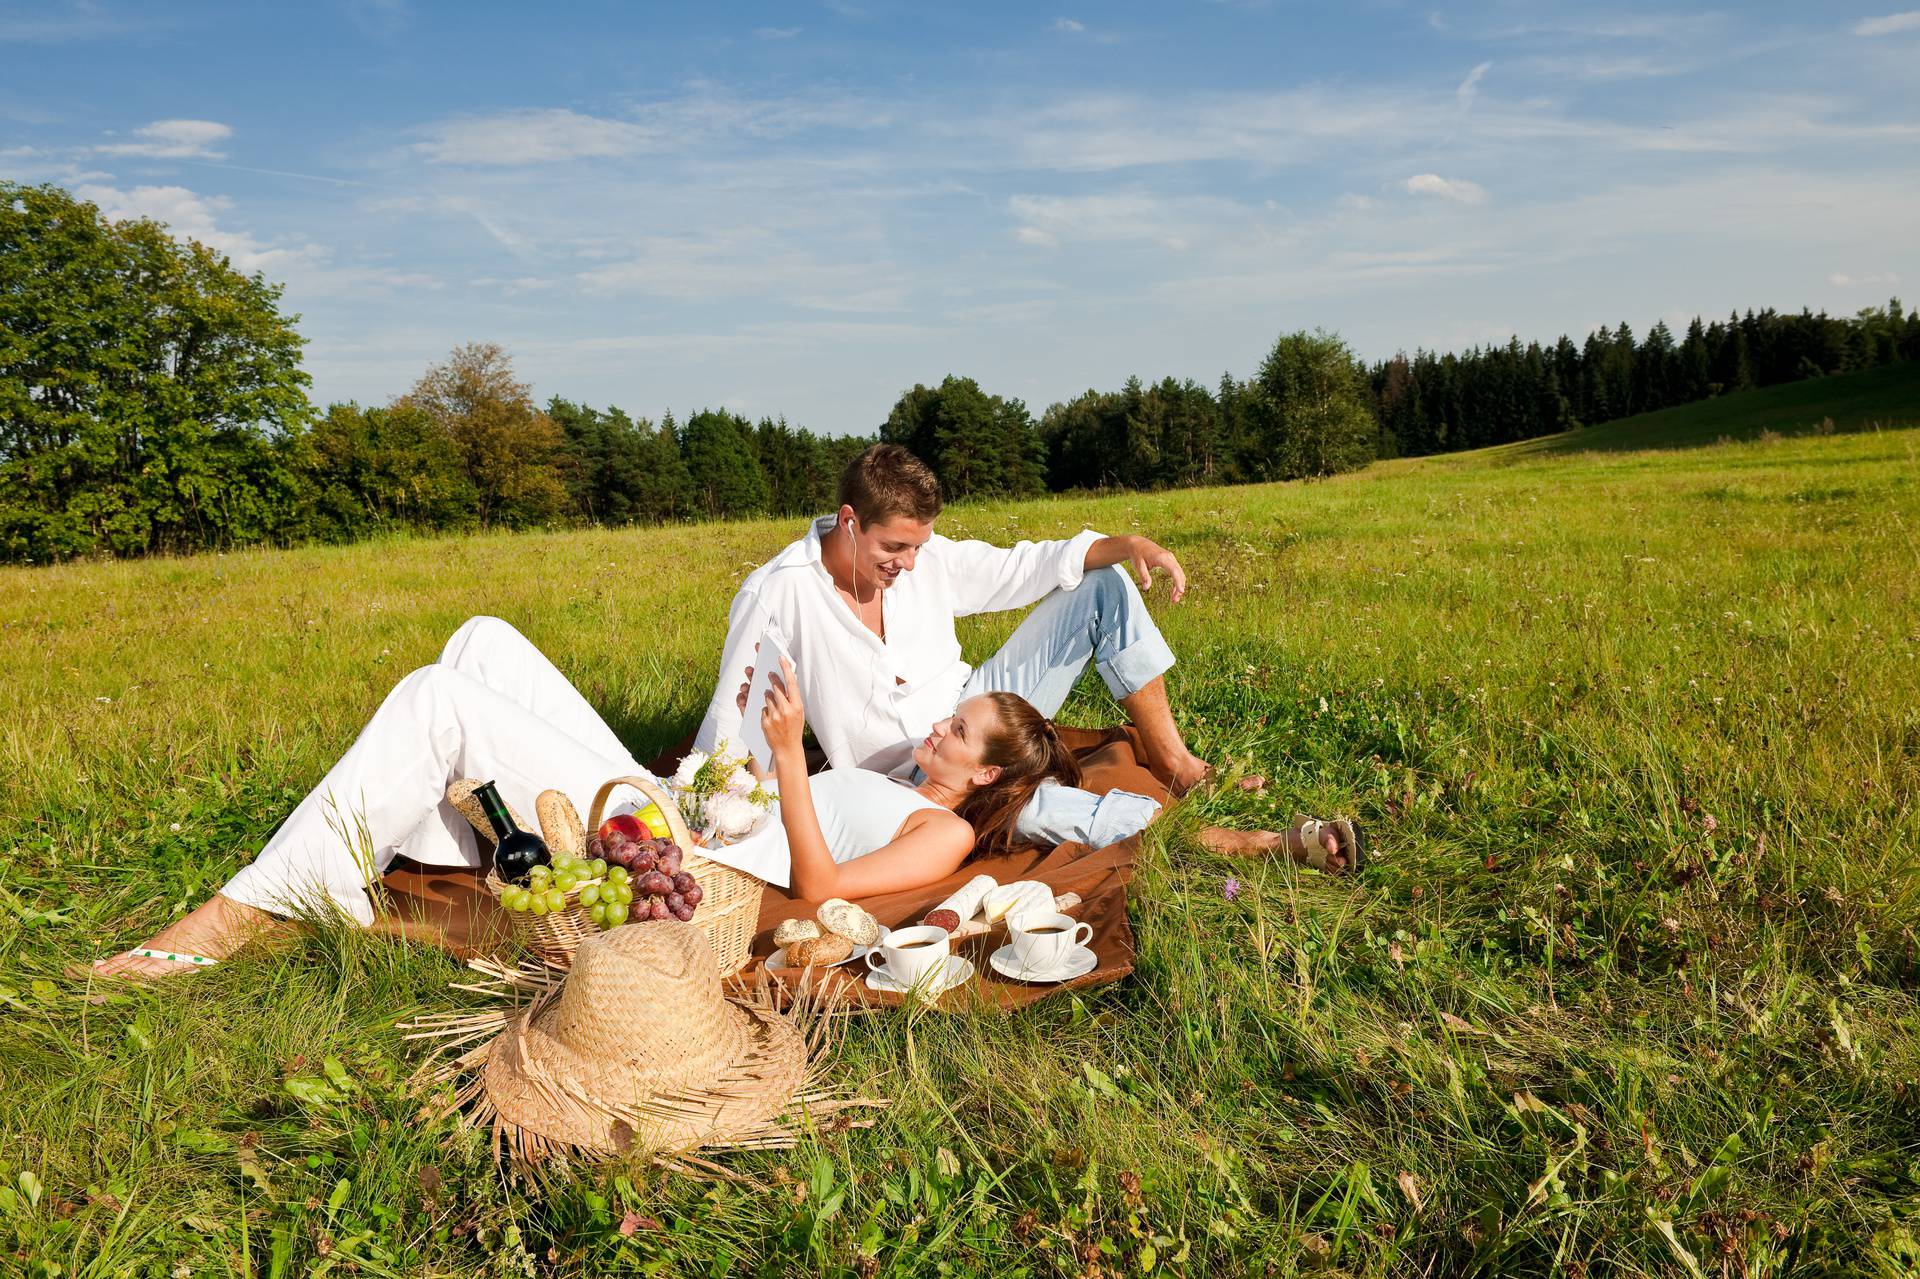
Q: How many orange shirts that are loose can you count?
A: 0